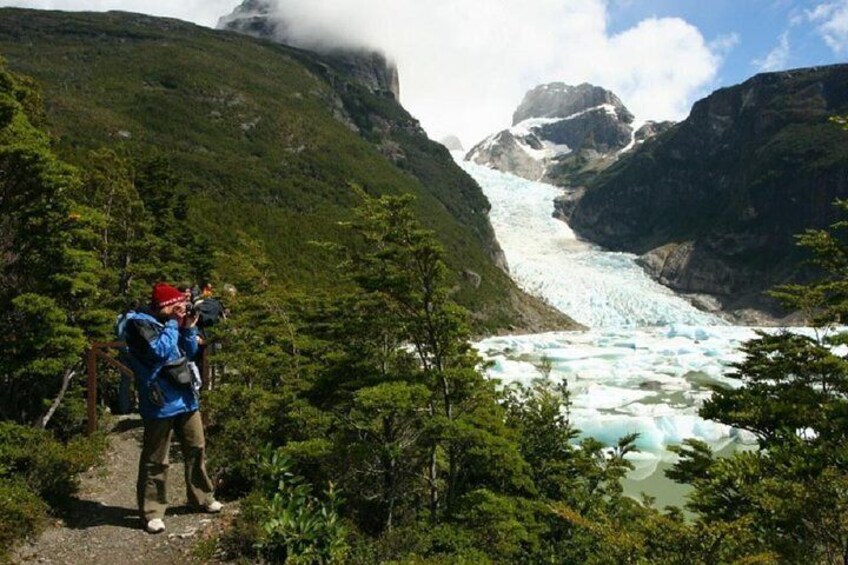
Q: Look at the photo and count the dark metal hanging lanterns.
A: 0